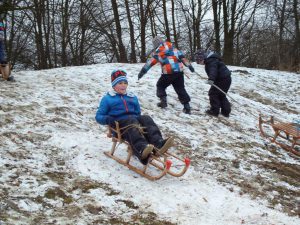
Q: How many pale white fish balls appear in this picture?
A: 0